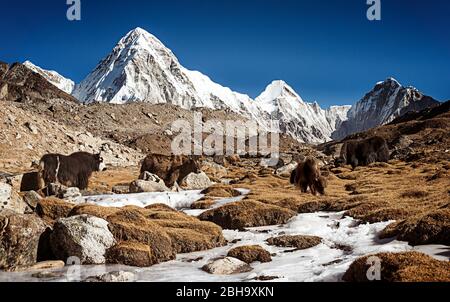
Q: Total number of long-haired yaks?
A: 4